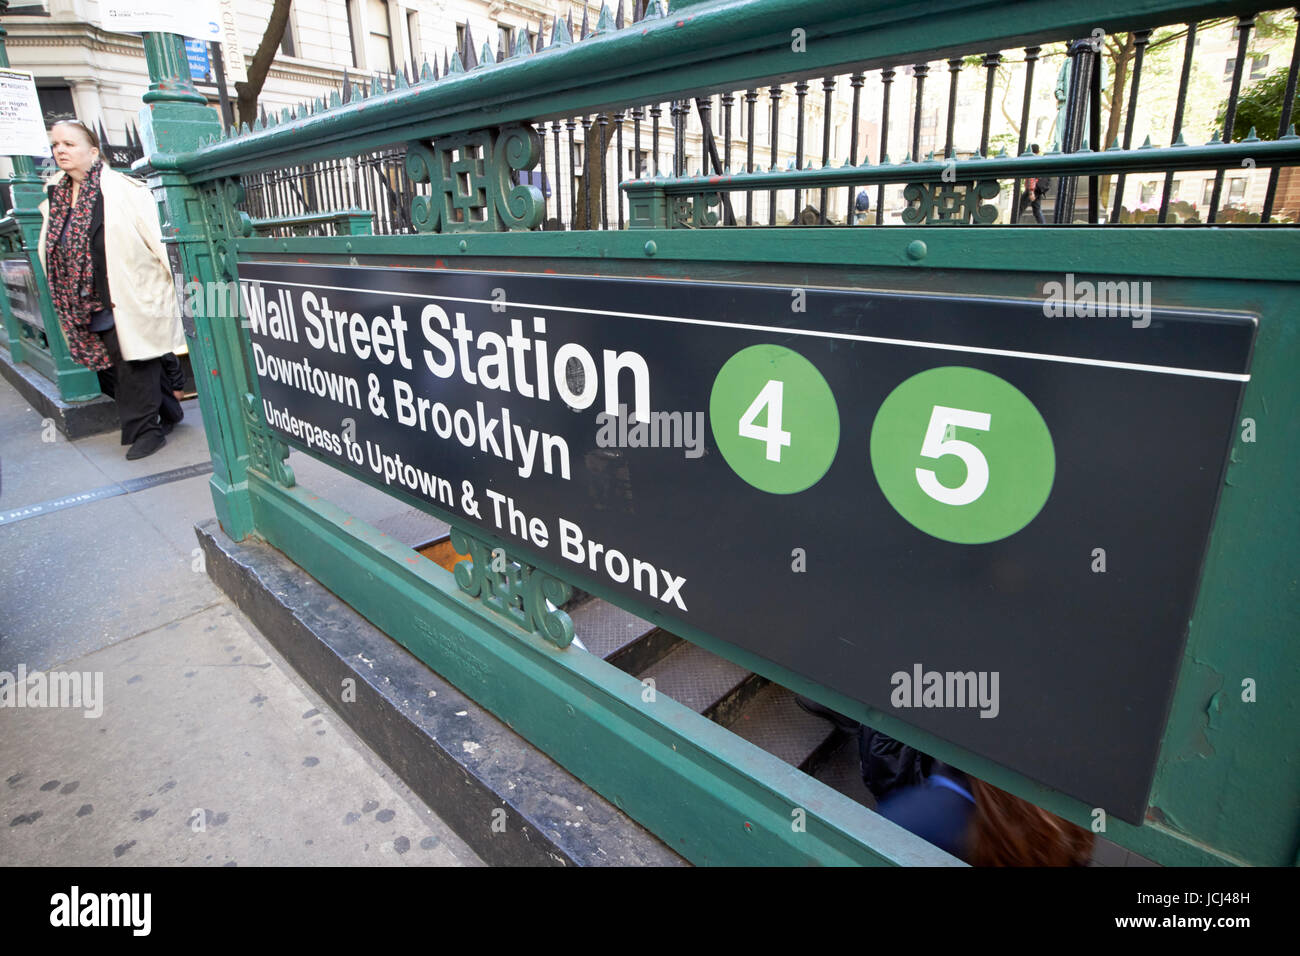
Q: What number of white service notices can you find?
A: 2